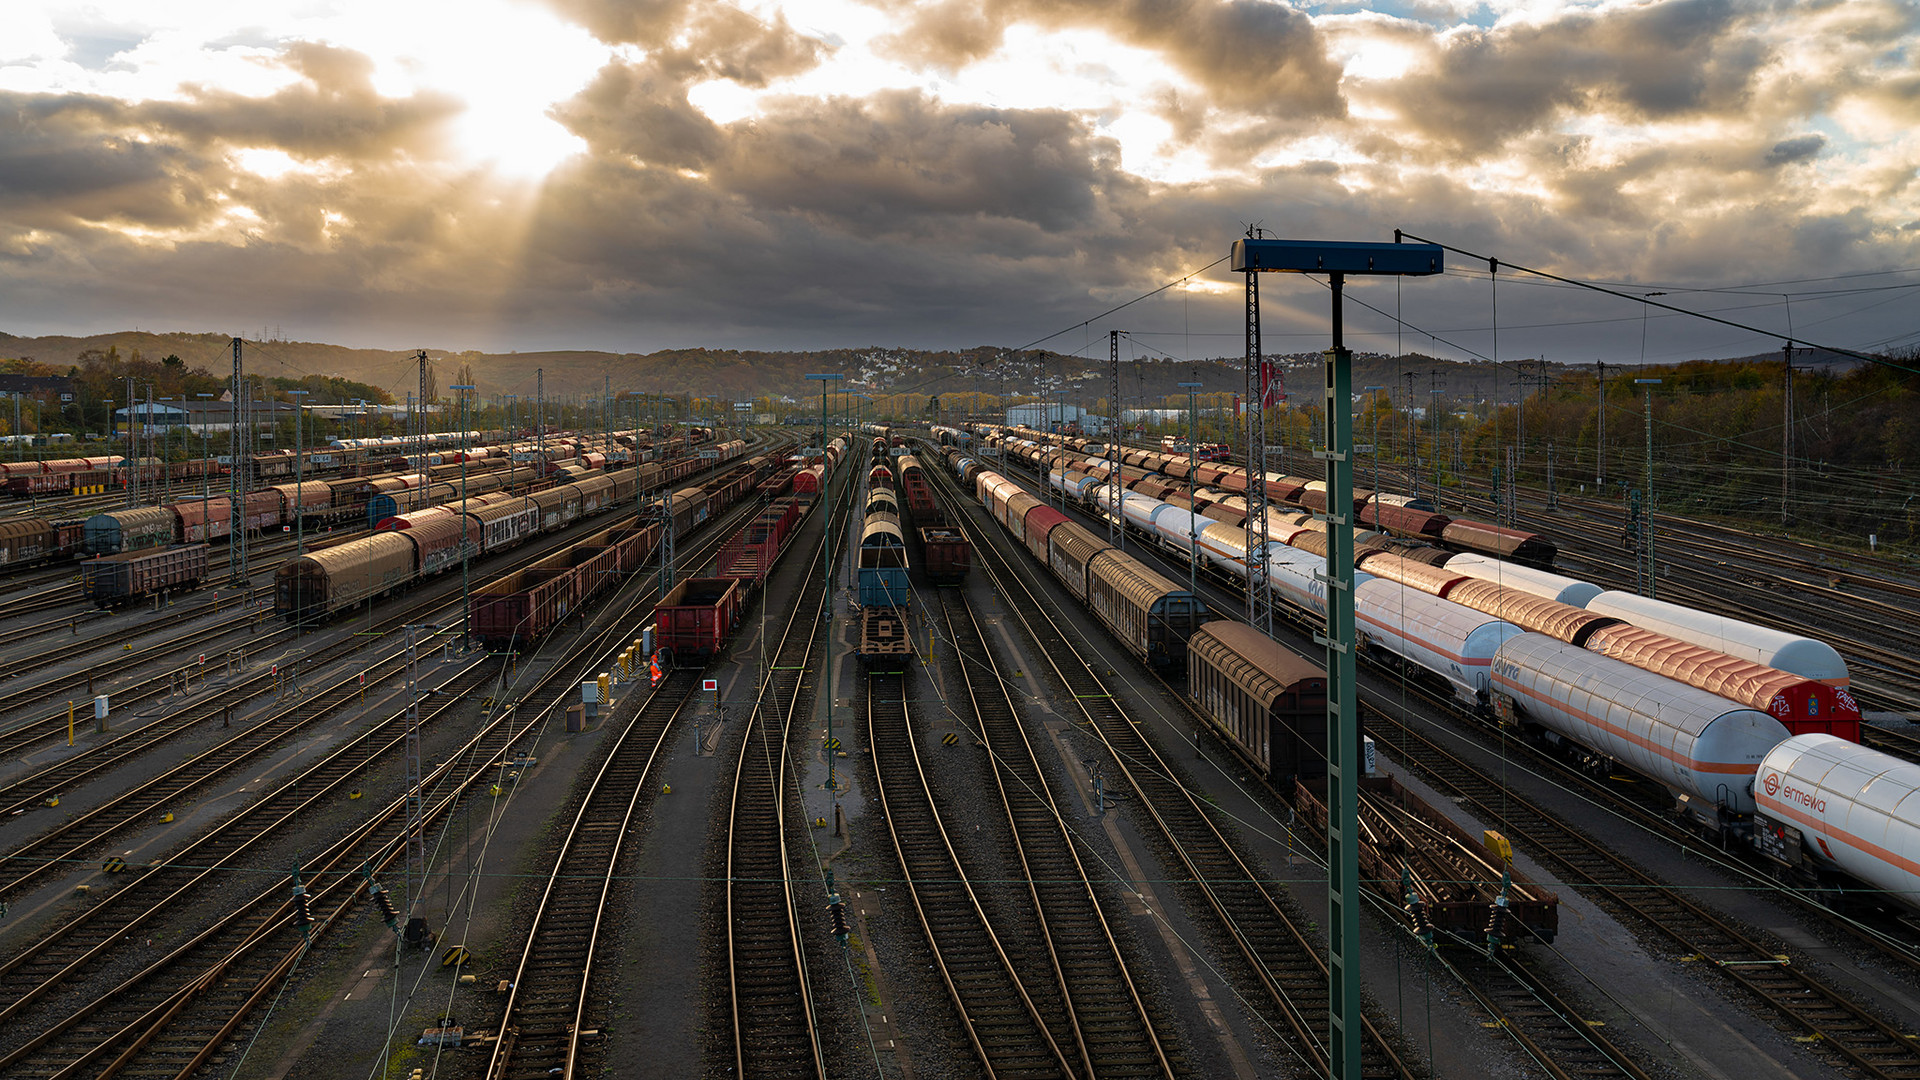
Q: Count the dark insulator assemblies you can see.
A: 5